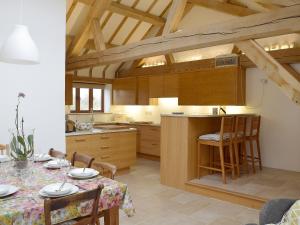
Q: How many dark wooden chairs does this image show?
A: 4